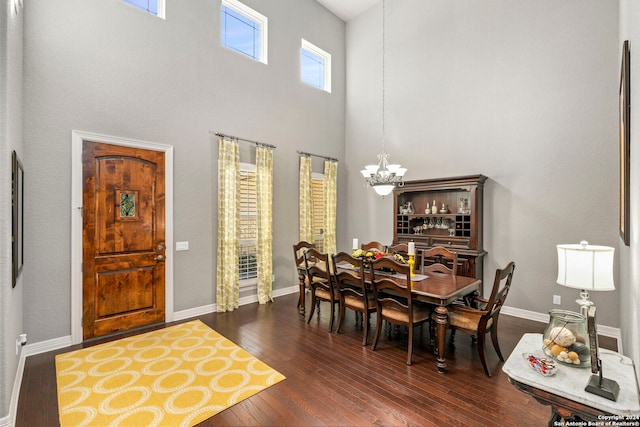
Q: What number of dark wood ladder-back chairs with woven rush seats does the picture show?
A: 8